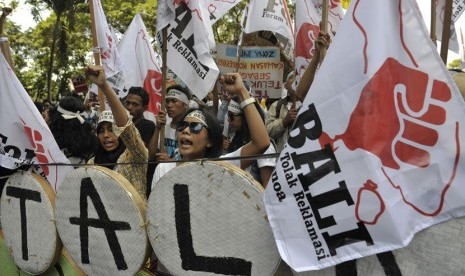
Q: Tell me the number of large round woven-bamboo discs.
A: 4